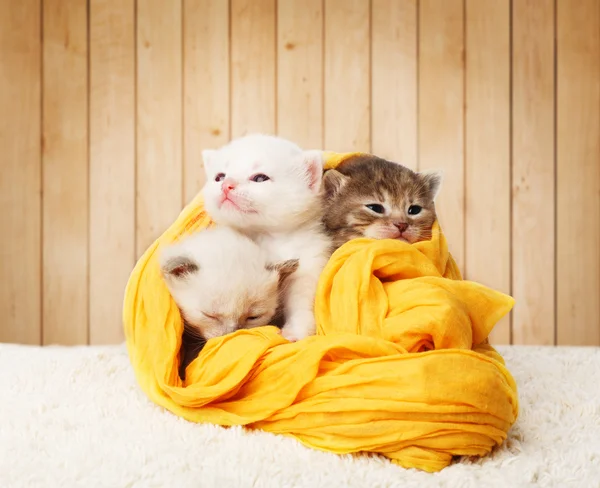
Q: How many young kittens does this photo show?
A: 3